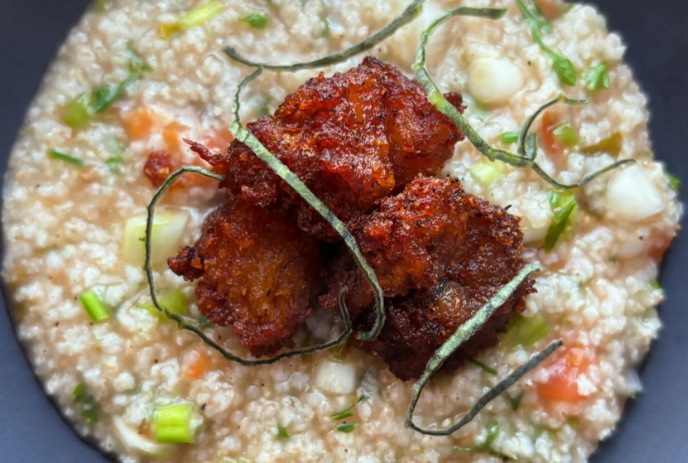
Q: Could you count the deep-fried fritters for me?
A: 3